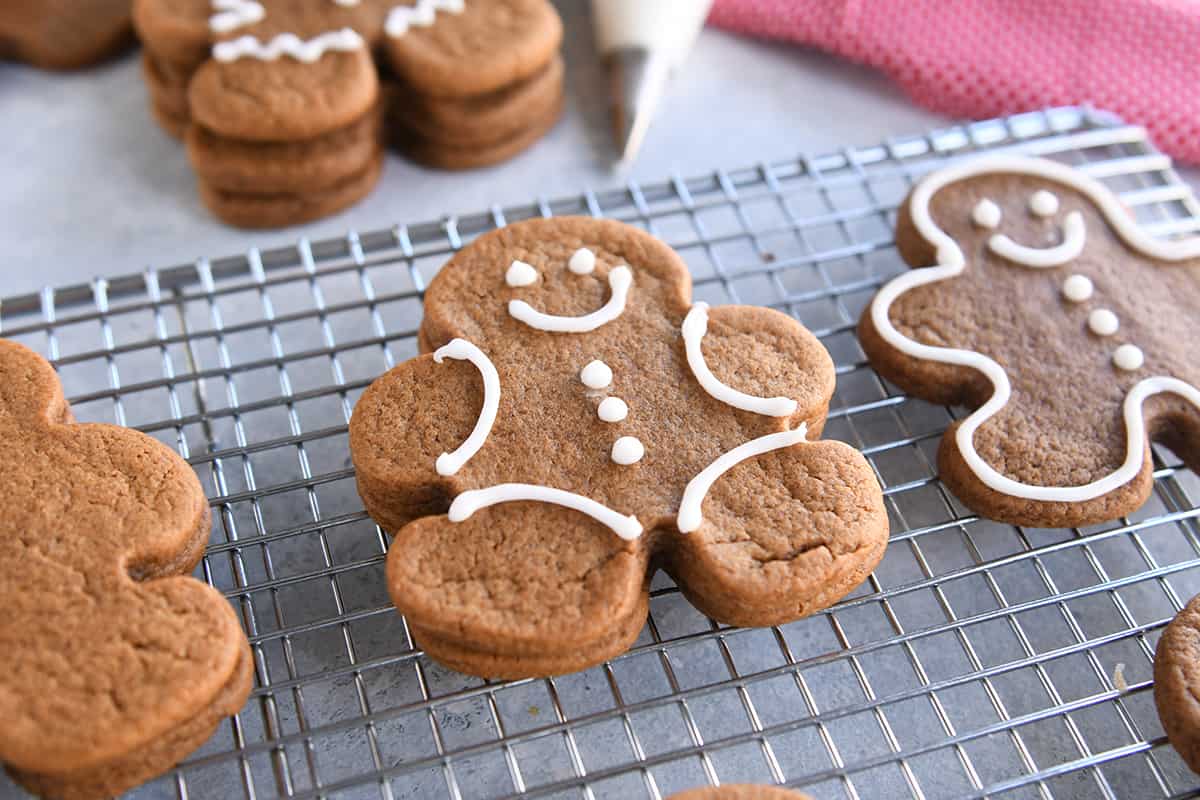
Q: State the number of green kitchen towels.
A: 0